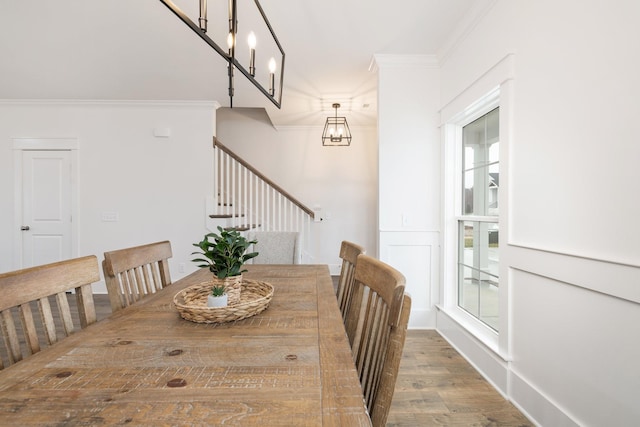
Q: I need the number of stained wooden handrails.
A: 1